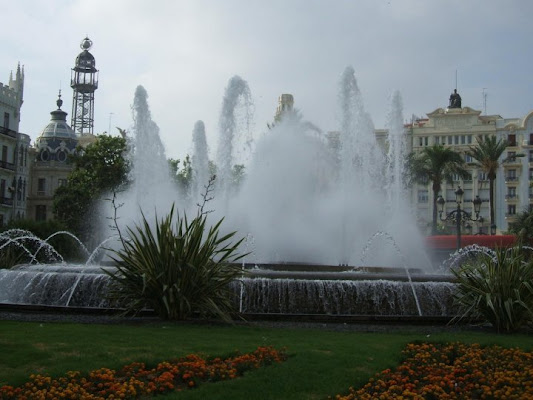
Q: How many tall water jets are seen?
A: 5